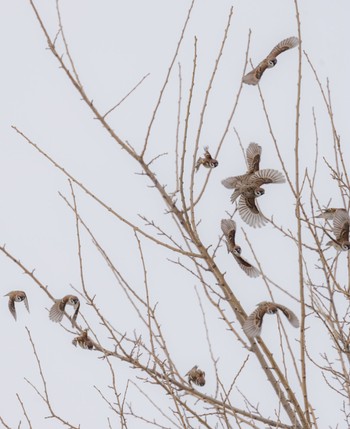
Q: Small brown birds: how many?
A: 12